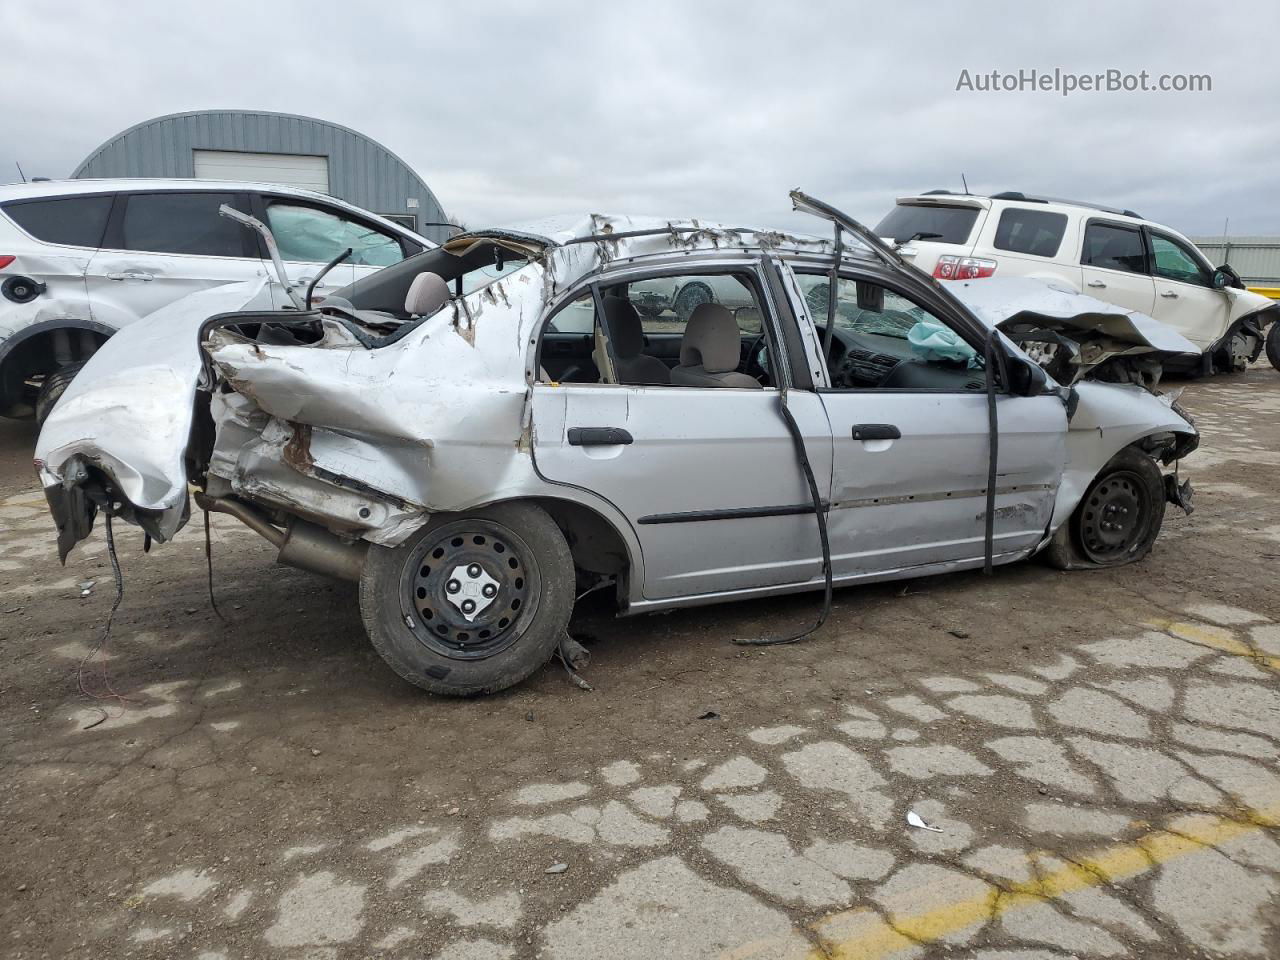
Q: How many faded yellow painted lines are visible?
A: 2